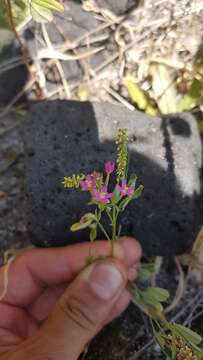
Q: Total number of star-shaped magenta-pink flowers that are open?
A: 3